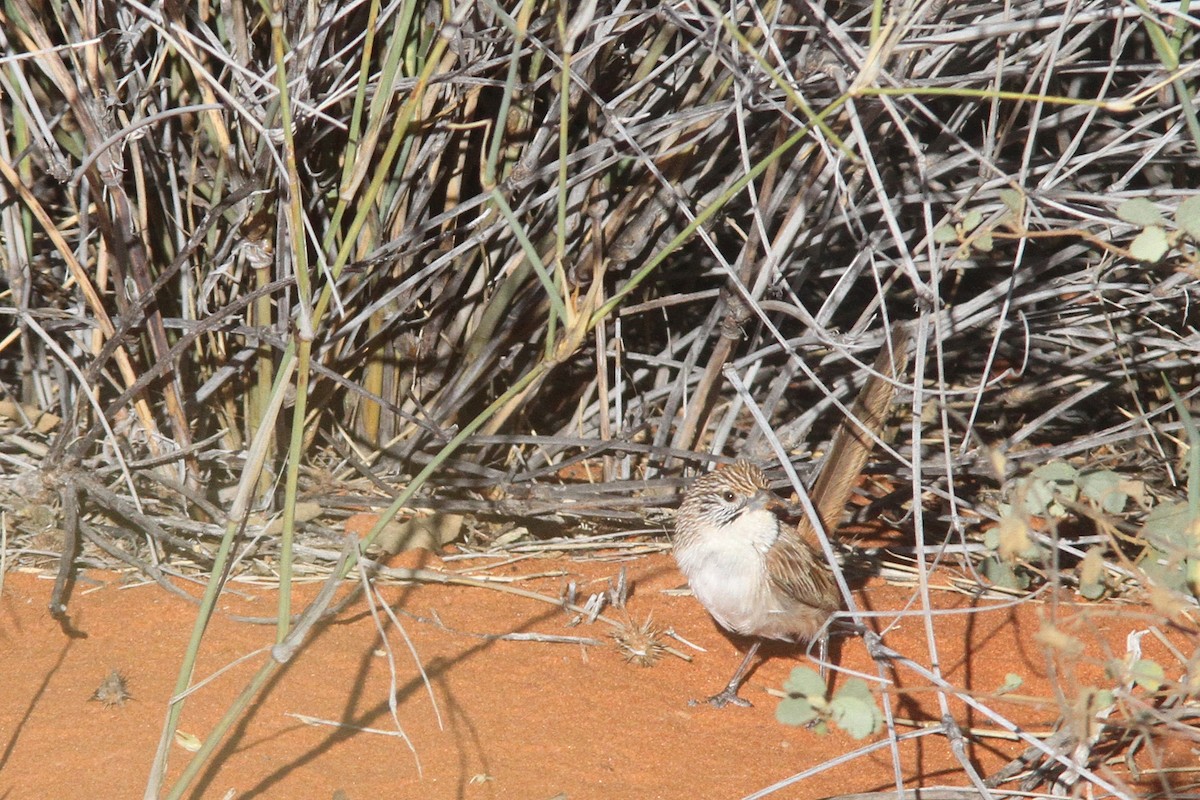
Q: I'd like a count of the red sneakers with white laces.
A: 0